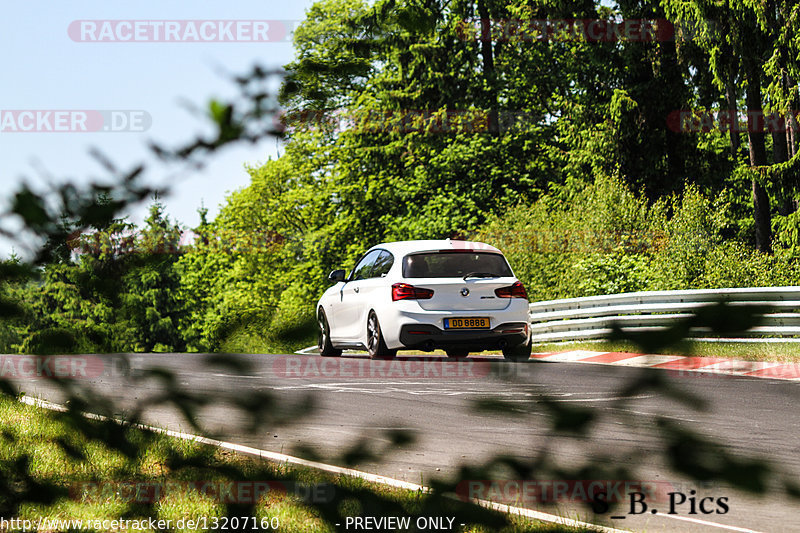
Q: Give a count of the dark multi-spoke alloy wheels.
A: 2